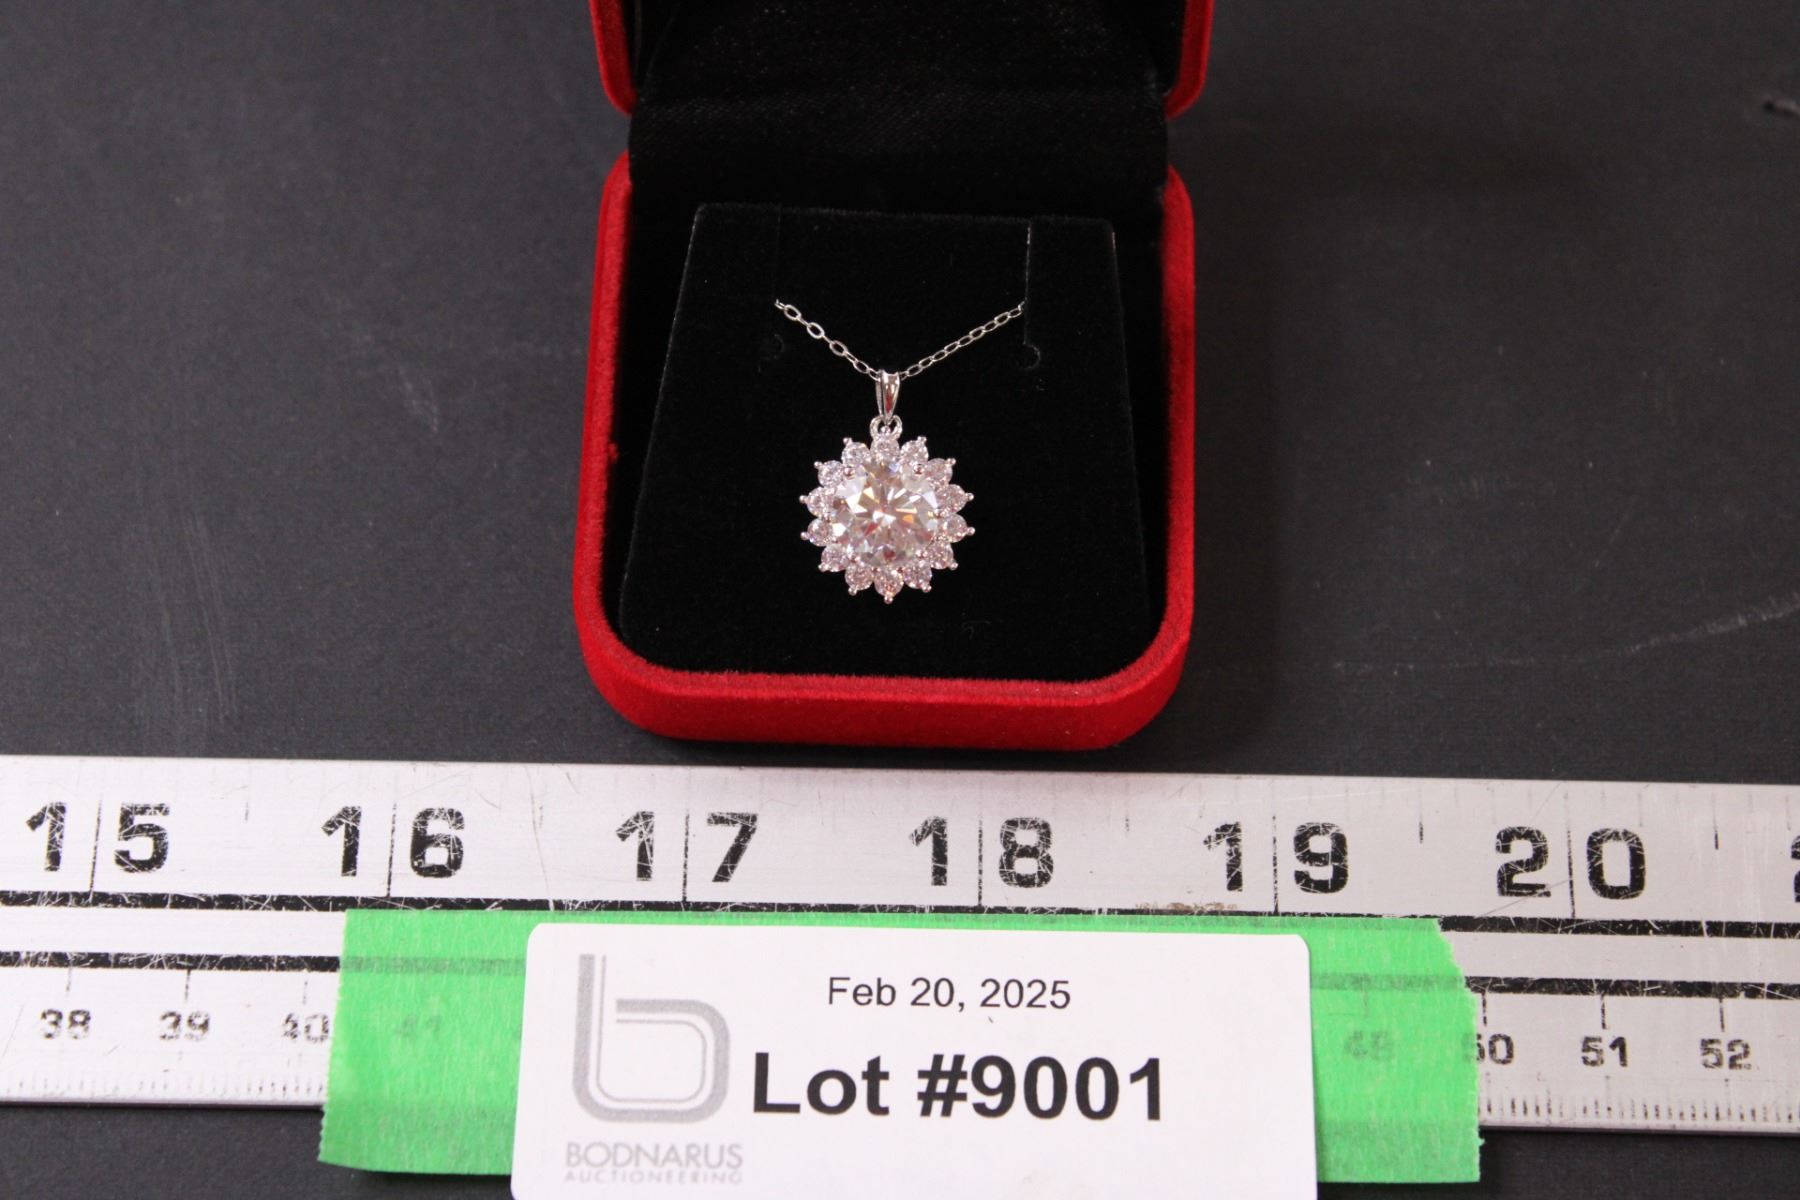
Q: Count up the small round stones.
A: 14